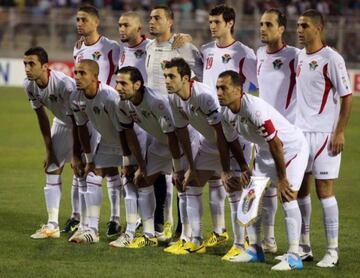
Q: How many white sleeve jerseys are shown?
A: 10